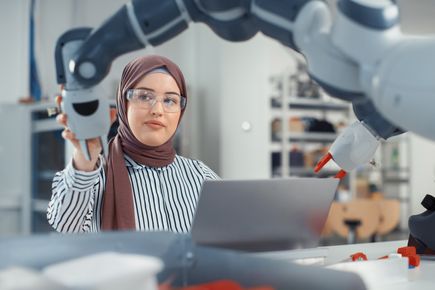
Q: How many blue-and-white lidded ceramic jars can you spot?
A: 0